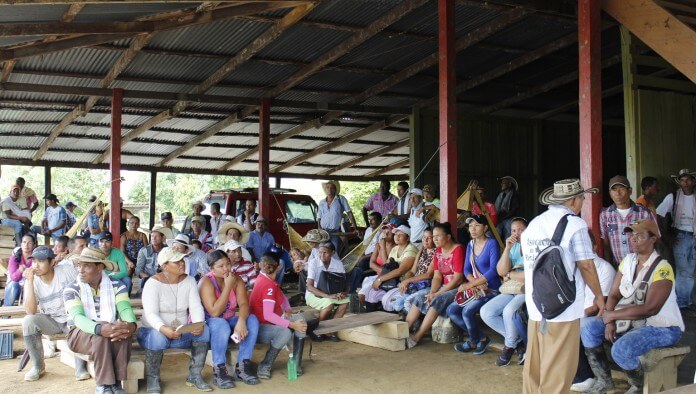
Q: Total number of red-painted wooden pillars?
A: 4